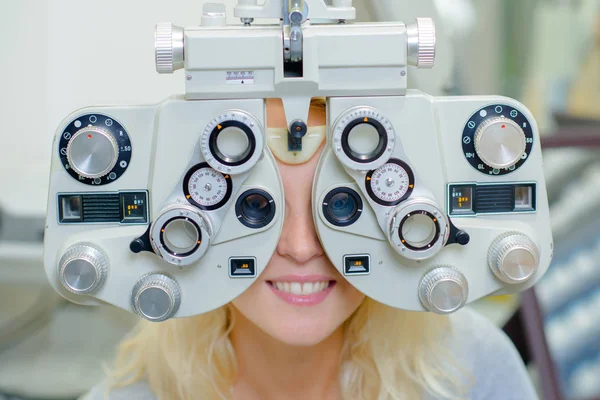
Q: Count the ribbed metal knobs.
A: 8